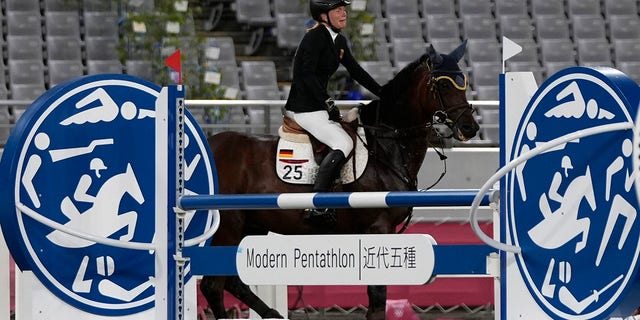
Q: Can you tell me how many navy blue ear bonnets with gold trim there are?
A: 1